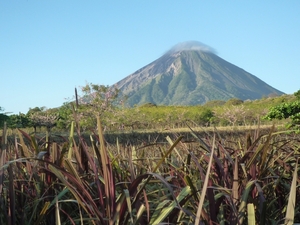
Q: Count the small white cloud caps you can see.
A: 1